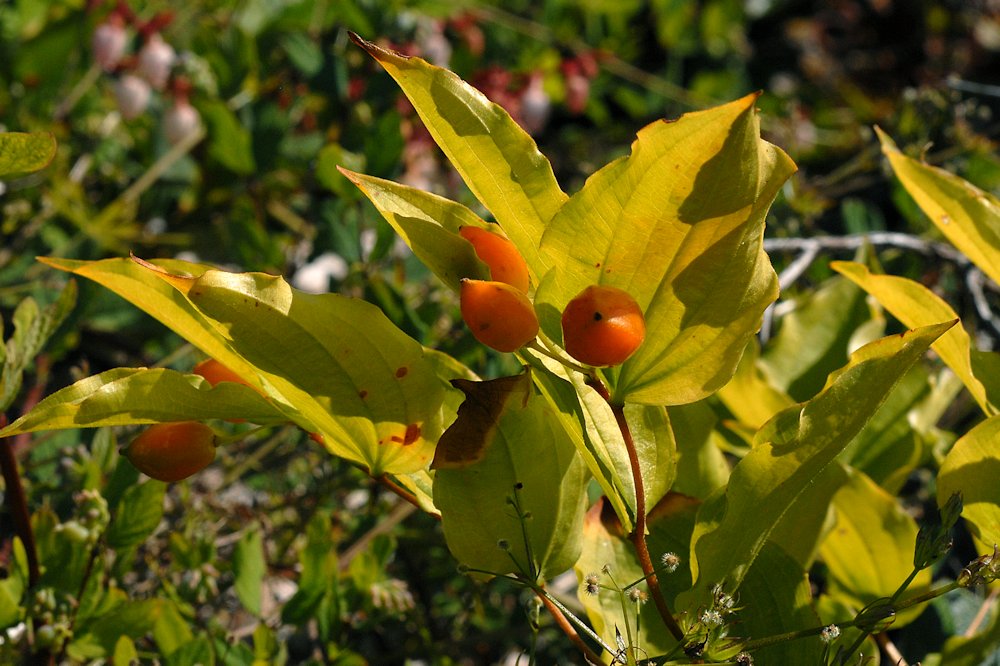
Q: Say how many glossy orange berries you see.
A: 5